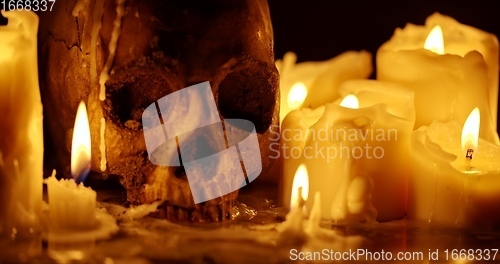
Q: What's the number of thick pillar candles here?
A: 5